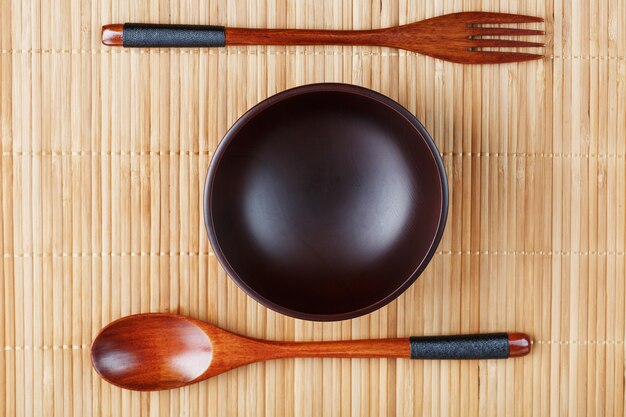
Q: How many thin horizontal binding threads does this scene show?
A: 4